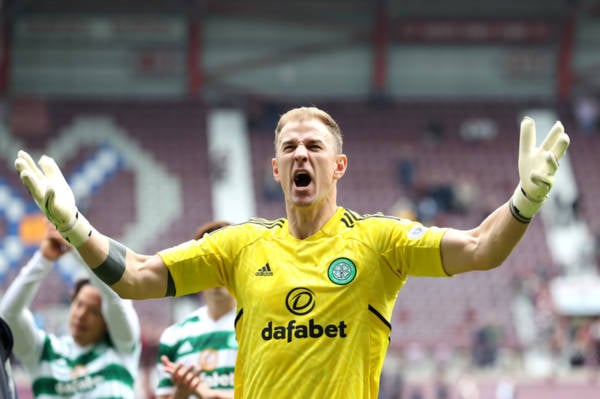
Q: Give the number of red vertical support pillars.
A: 4